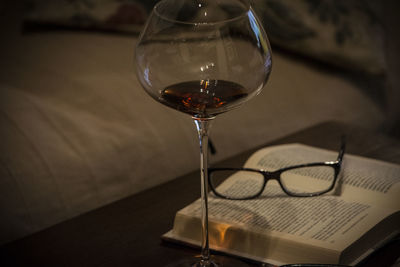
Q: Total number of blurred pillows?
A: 2